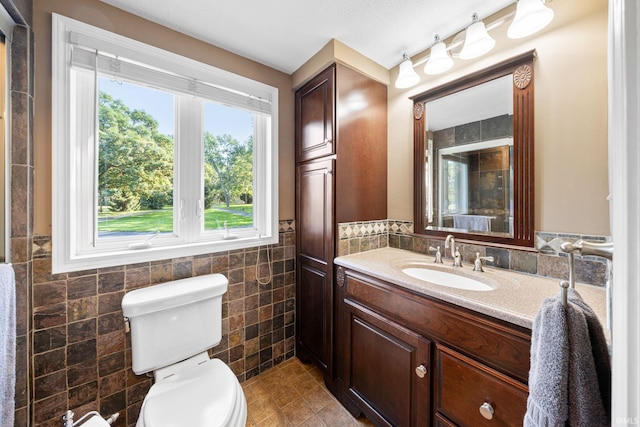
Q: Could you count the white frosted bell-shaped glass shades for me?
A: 4